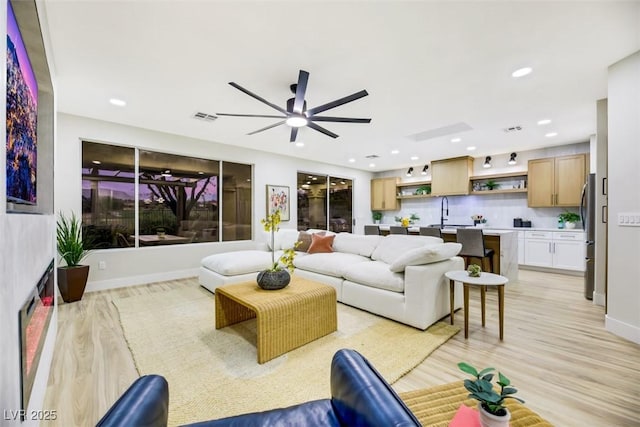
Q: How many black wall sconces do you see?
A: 4